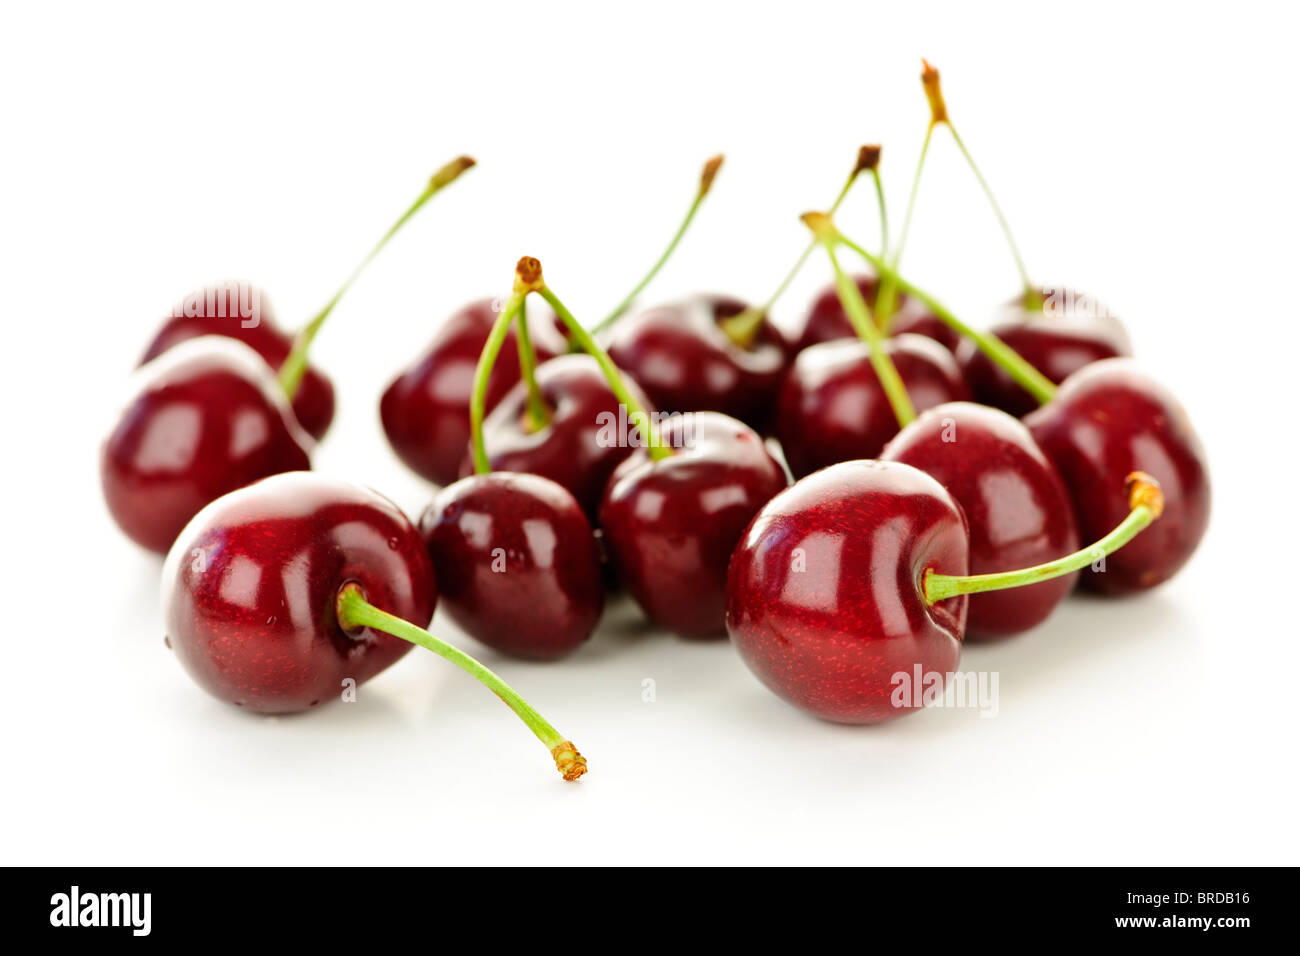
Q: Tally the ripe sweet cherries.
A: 14